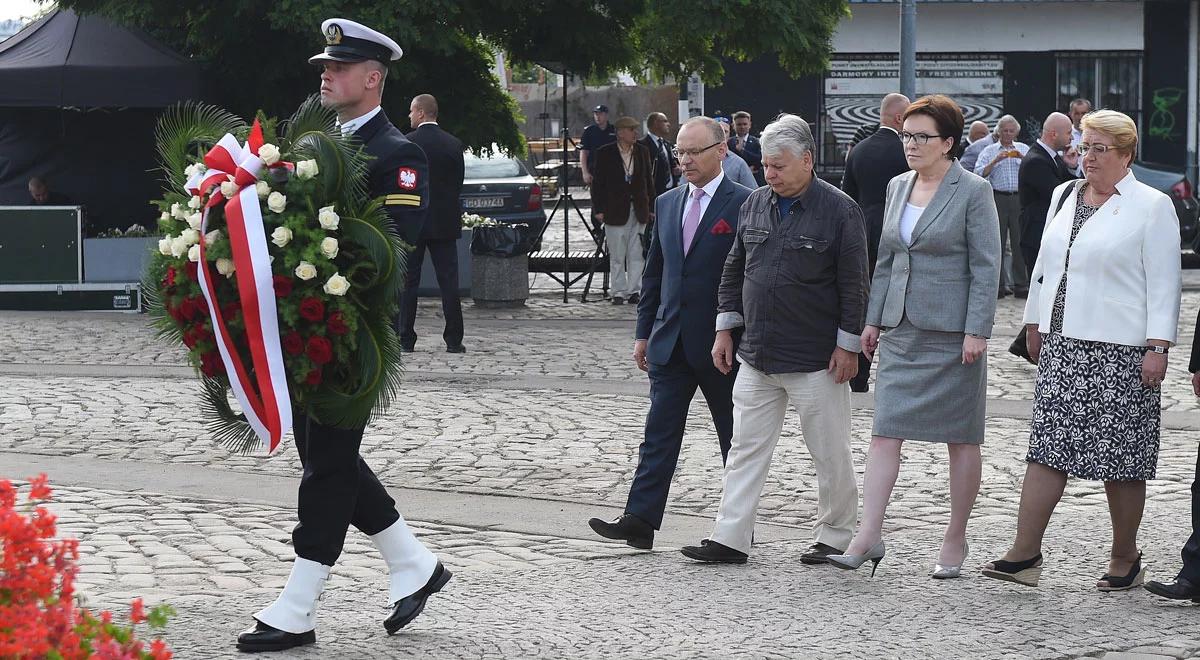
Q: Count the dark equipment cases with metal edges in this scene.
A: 2